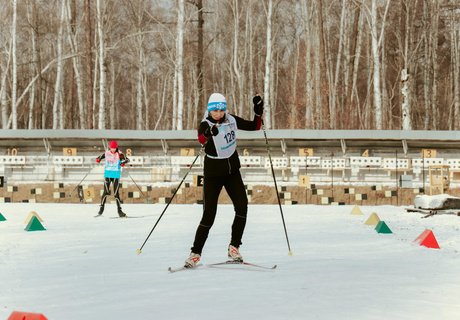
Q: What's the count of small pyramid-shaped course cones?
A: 8